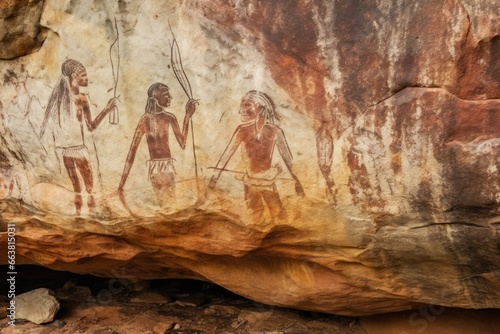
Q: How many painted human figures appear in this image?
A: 3